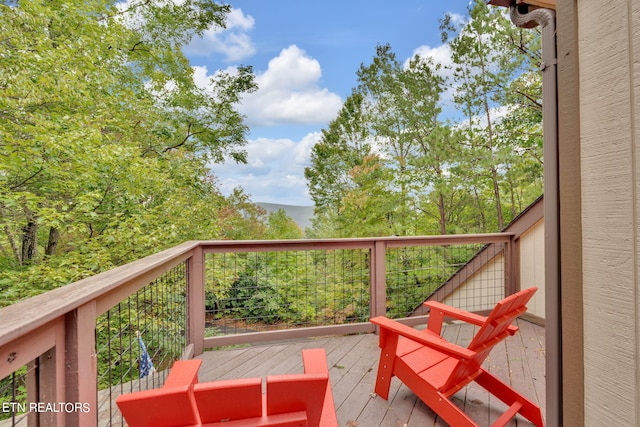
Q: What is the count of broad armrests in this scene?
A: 4